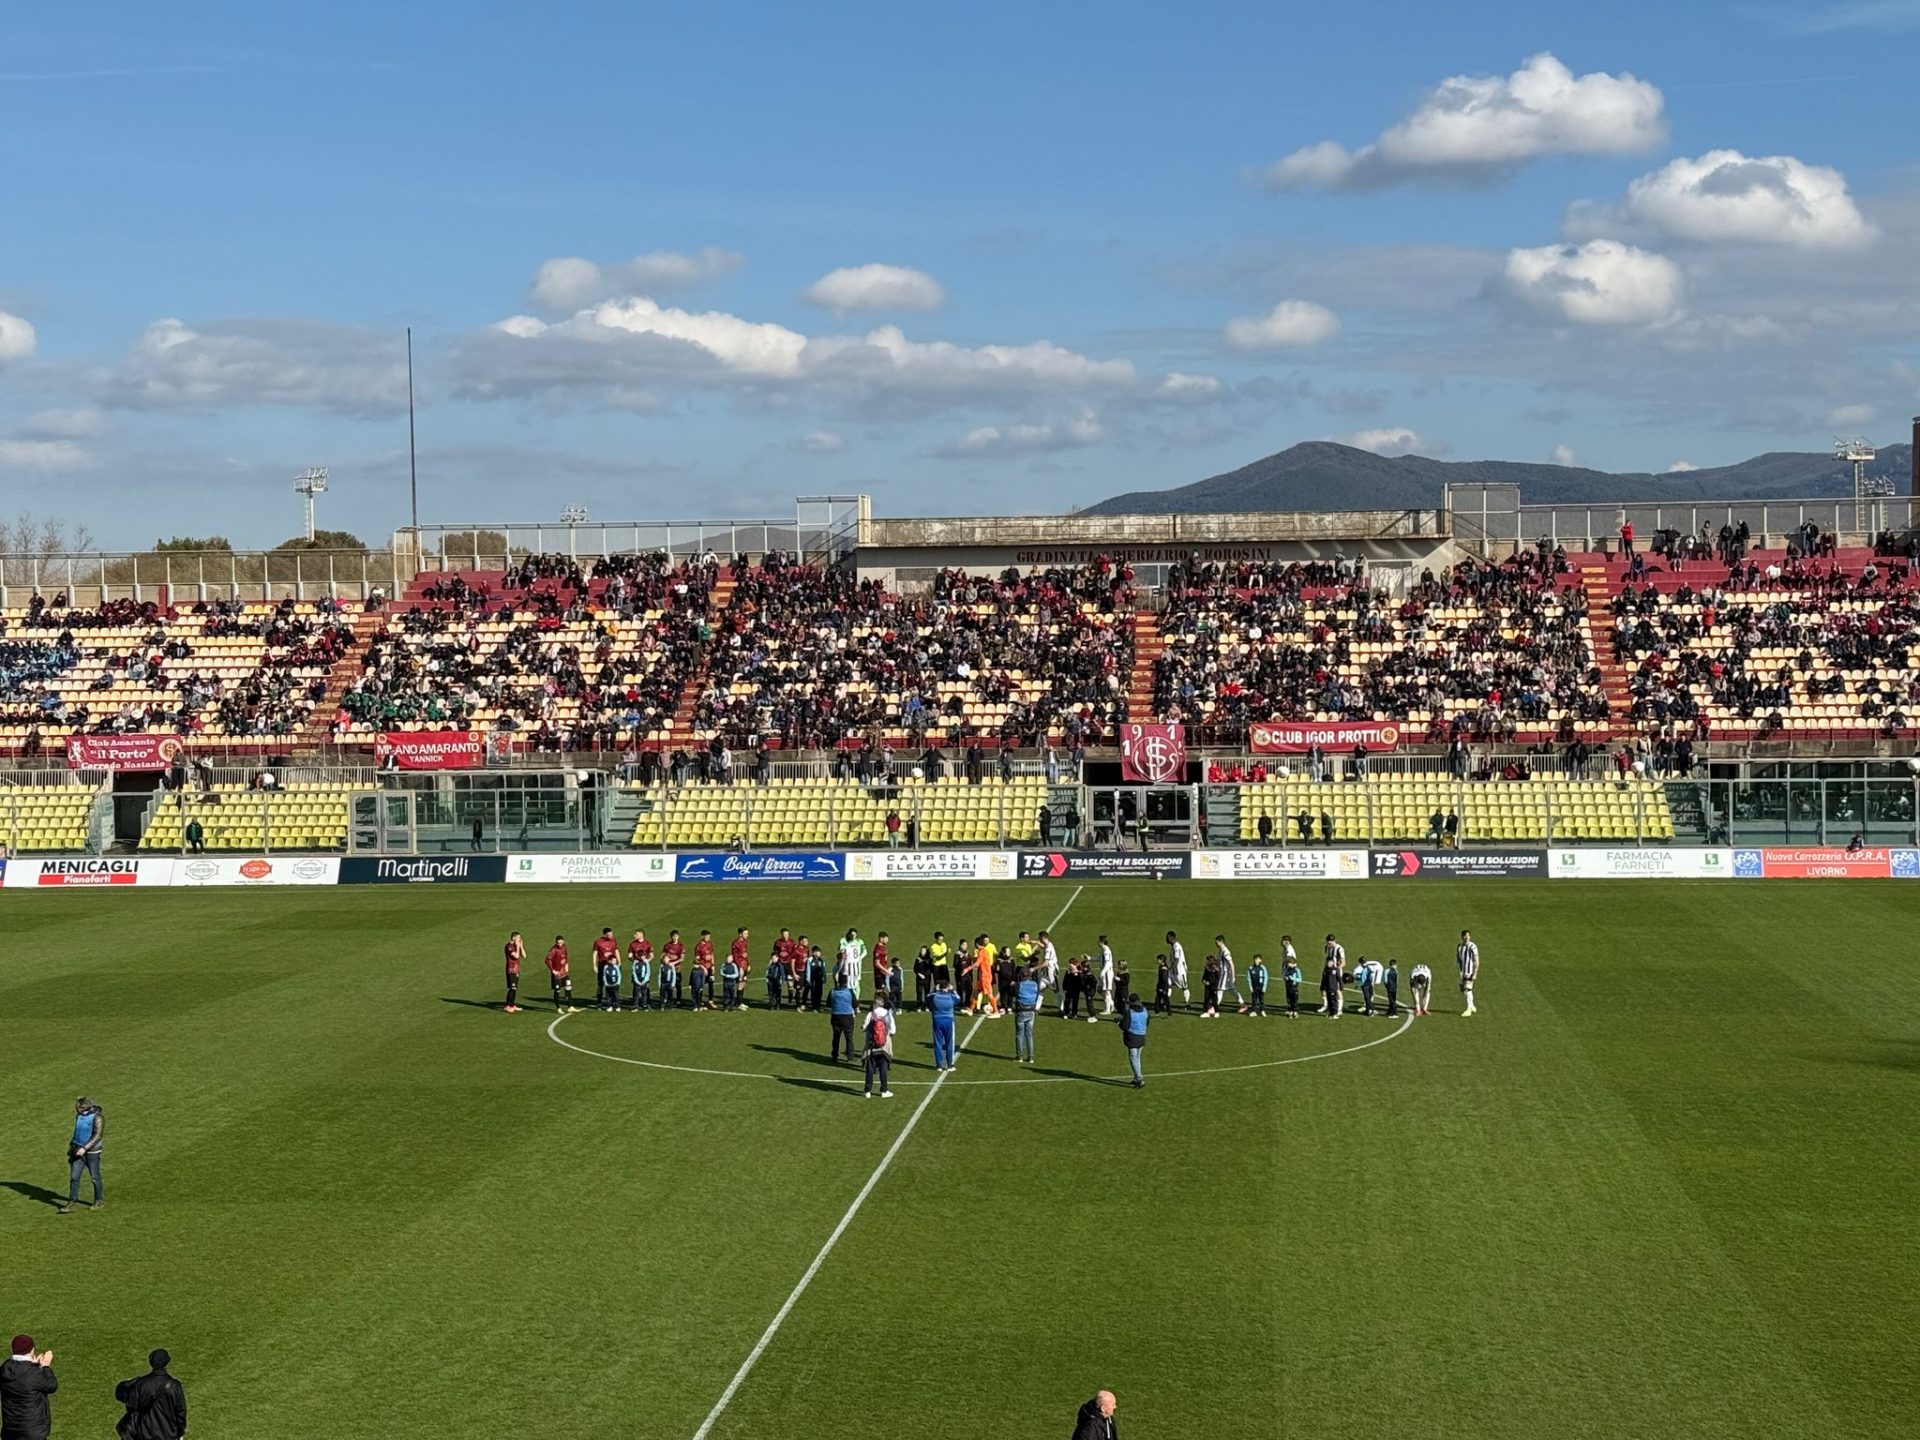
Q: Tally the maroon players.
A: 10